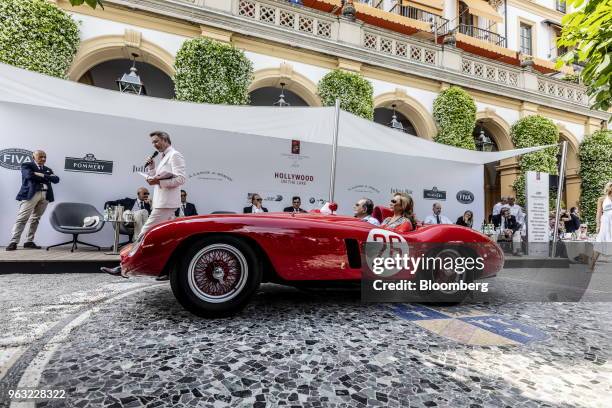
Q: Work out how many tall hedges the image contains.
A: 6